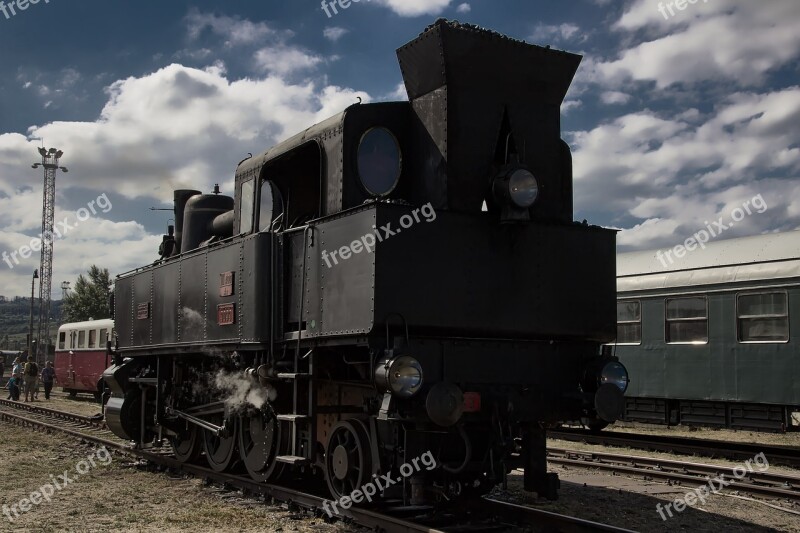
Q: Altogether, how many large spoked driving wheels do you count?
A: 3